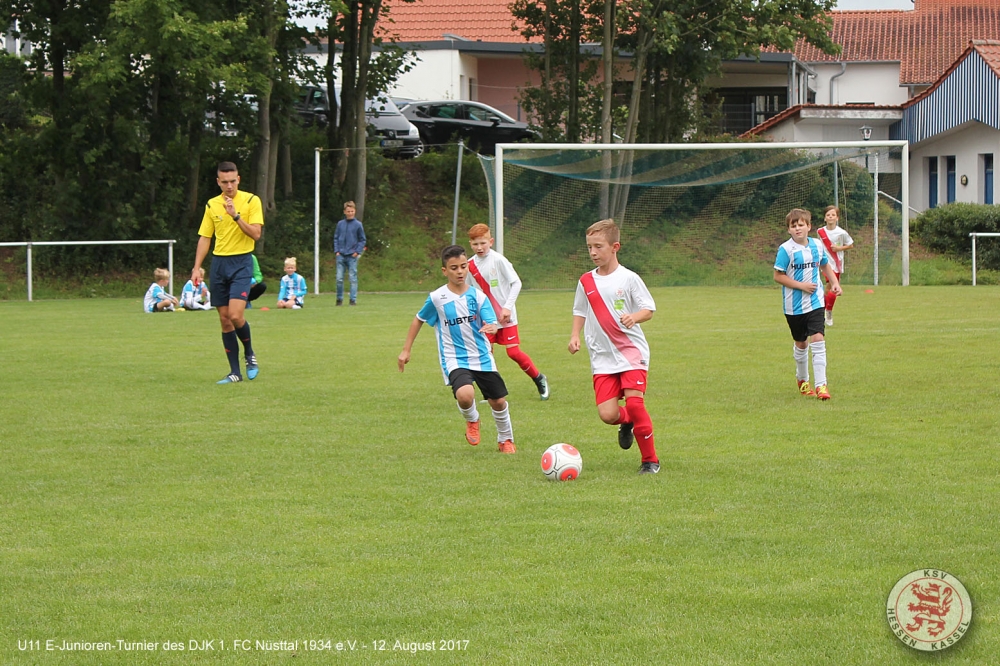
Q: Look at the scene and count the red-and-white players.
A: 3